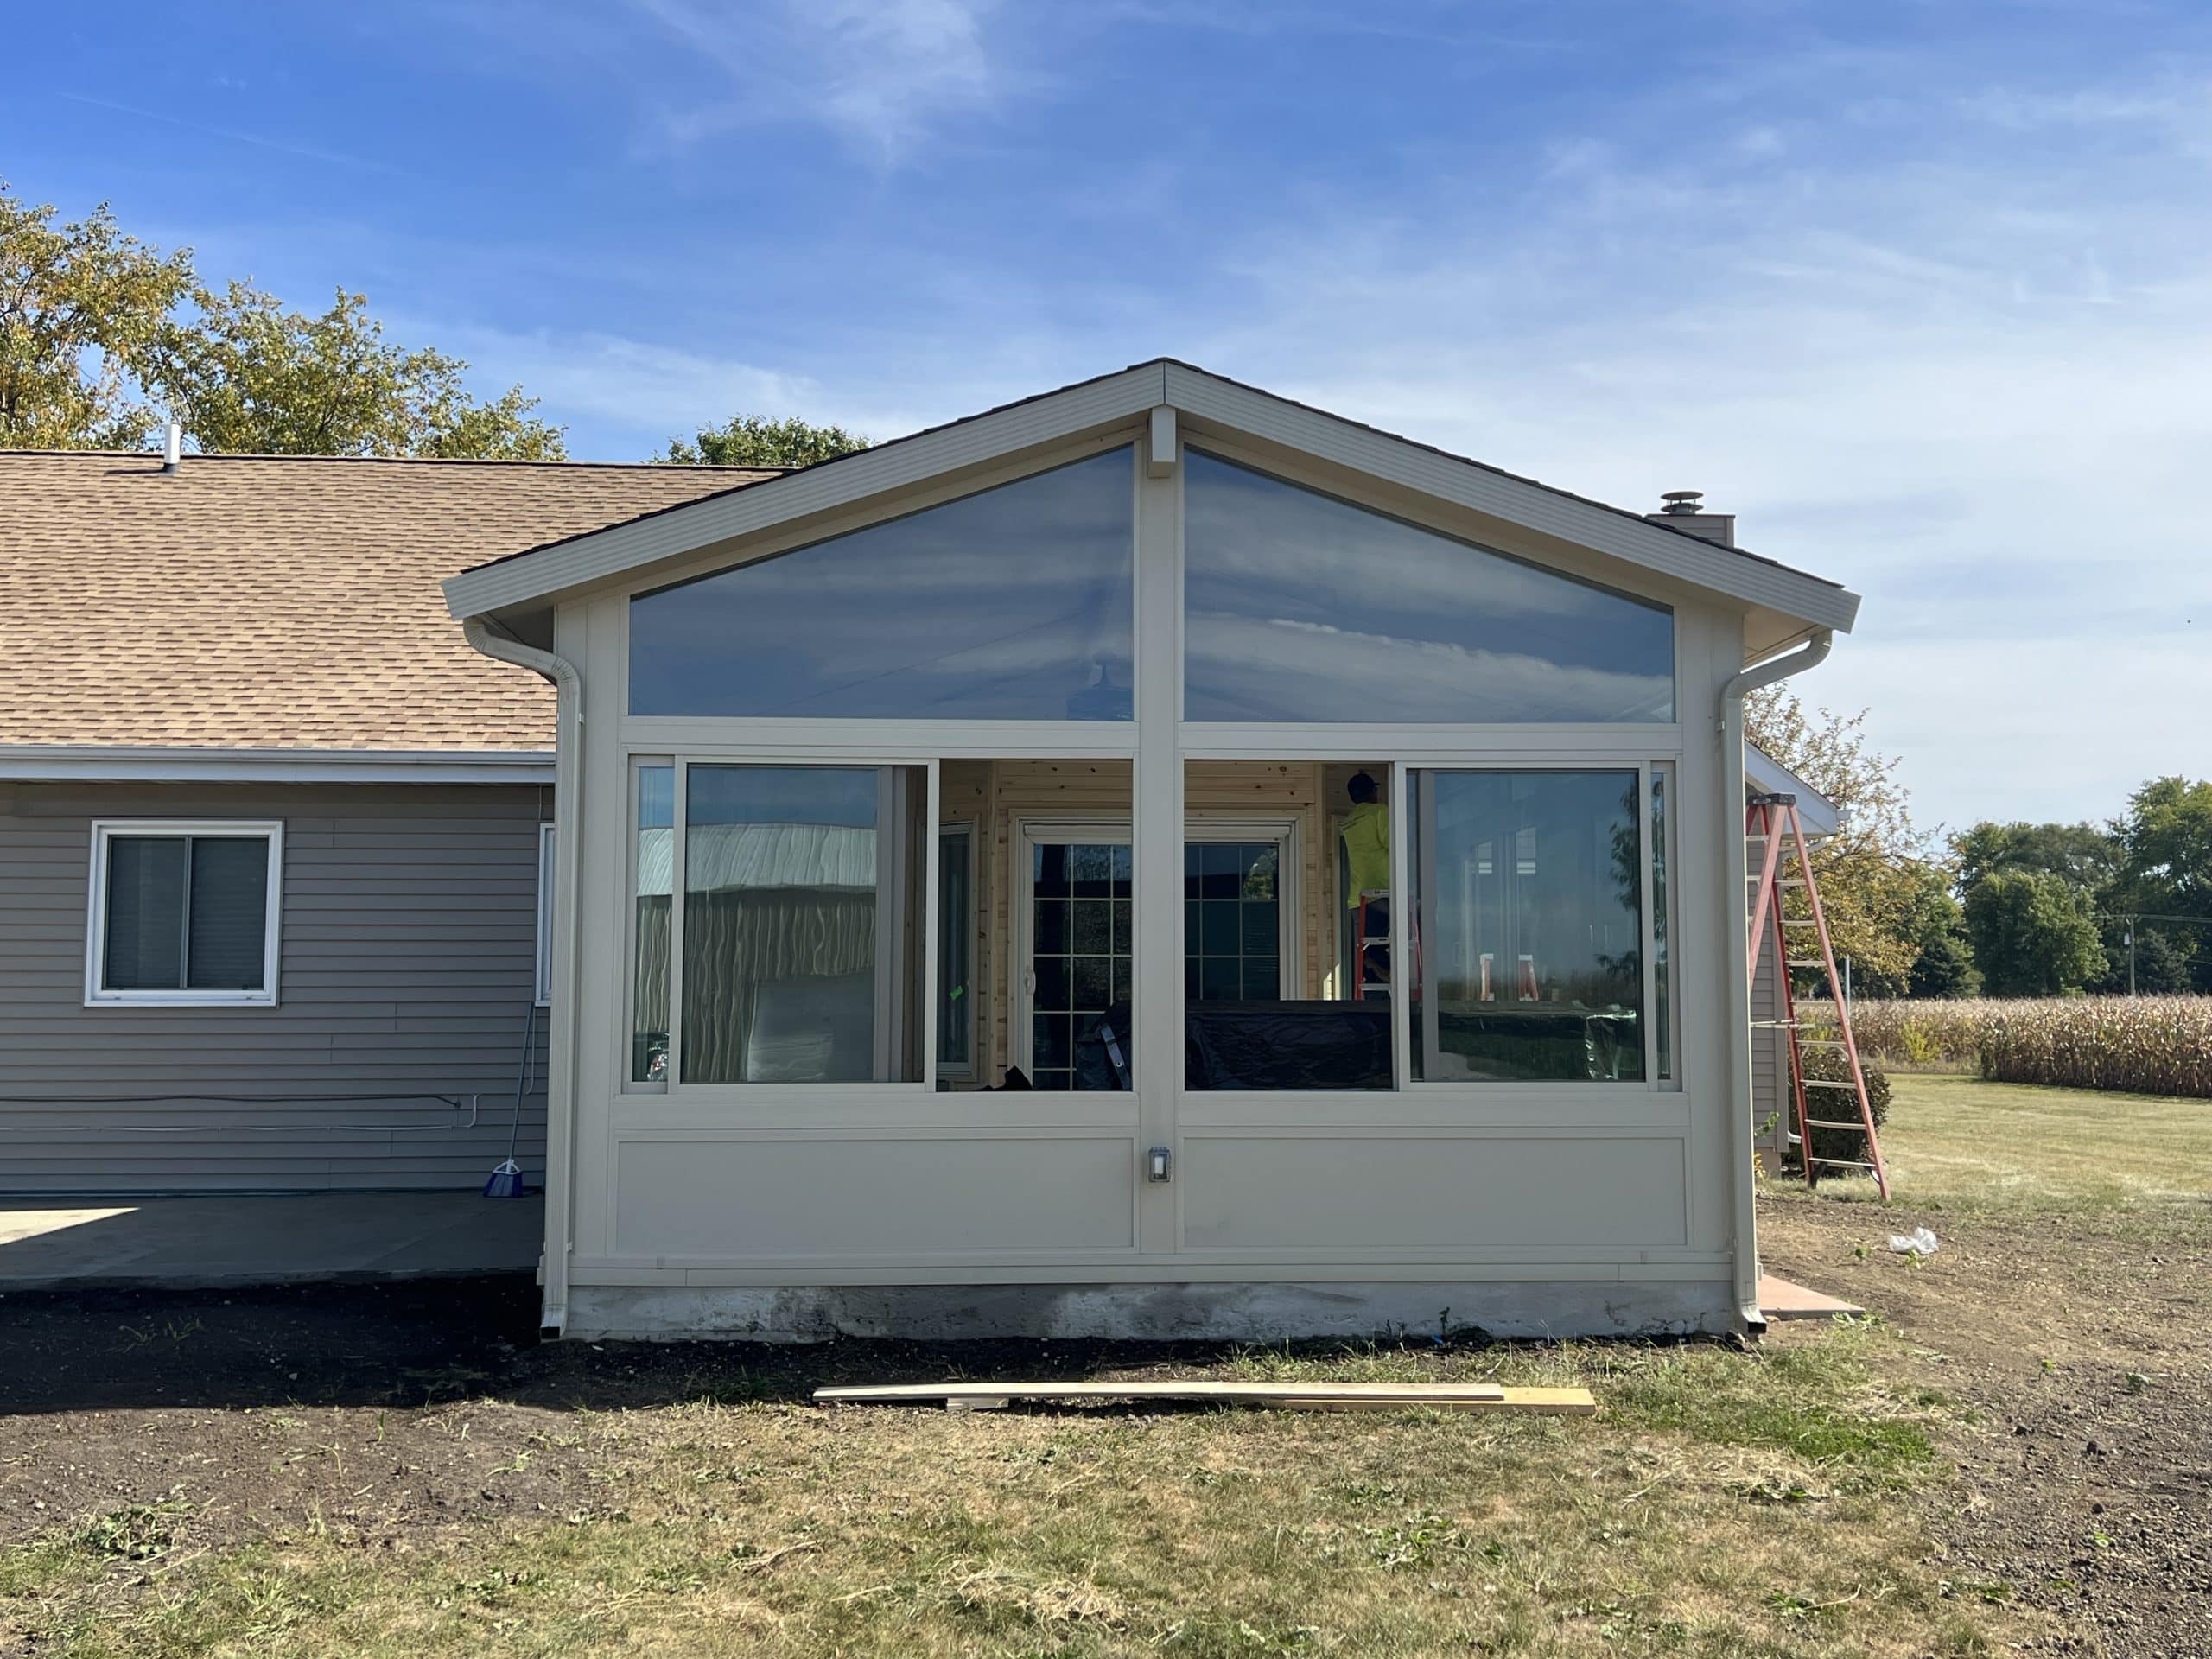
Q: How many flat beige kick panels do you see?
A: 2